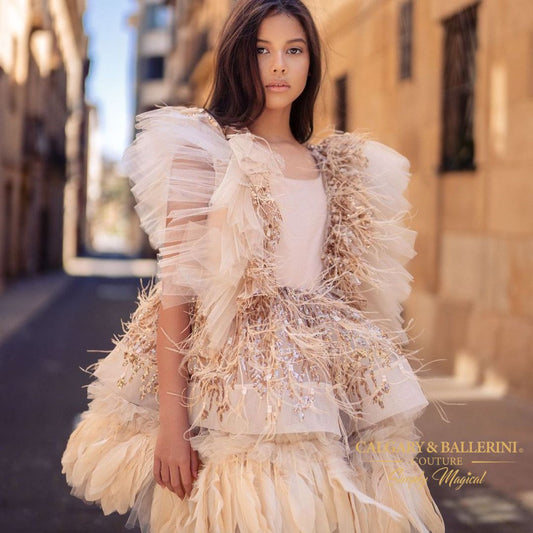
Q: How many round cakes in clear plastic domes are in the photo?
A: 0